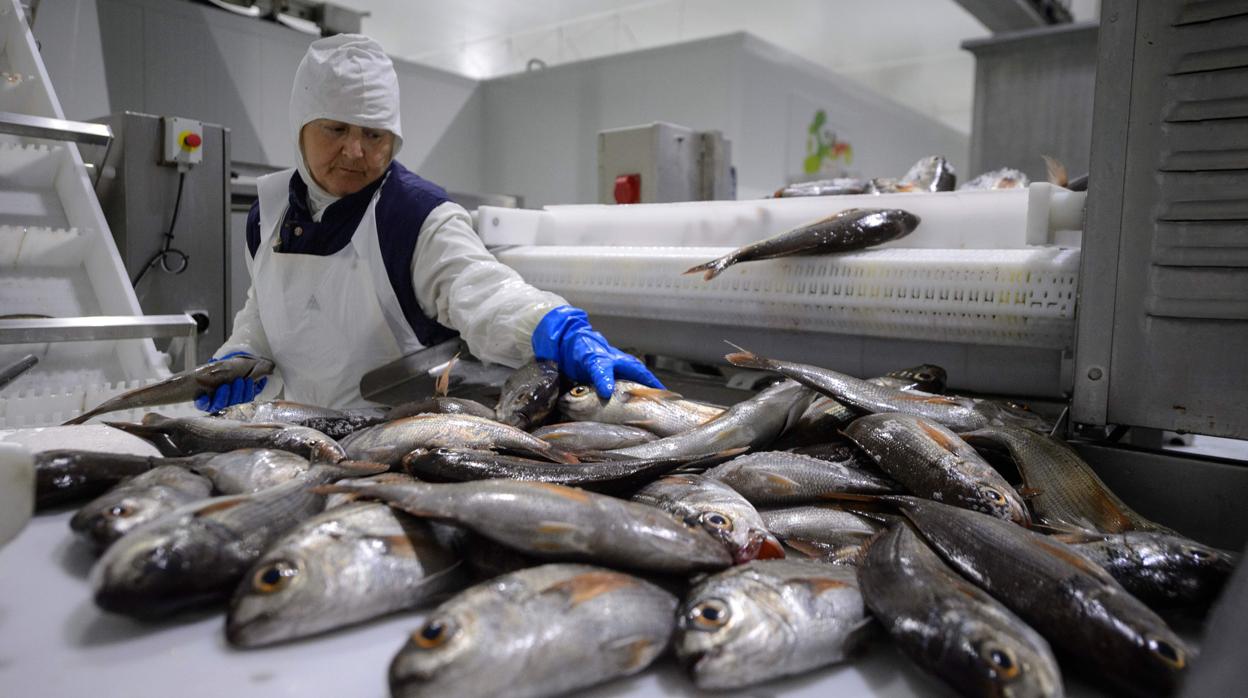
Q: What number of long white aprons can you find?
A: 1